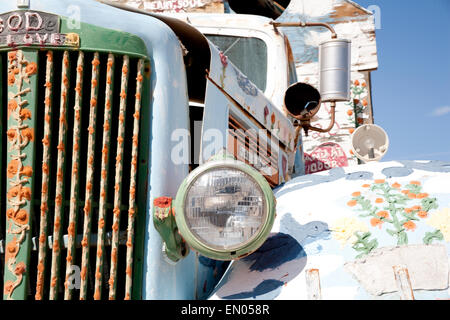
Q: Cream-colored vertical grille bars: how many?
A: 7